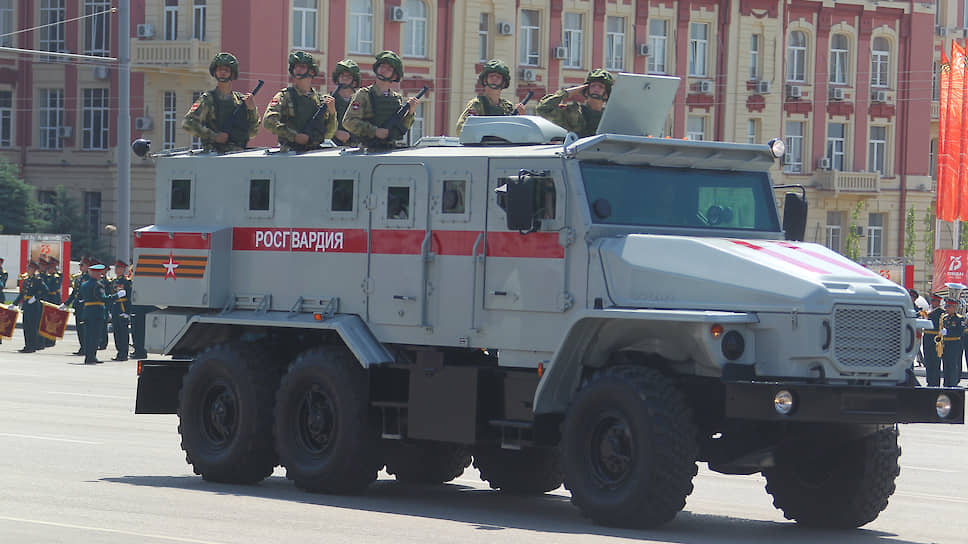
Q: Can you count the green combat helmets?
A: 6